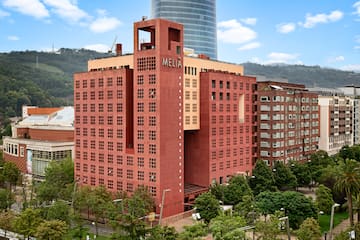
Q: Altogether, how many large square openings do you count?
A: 2